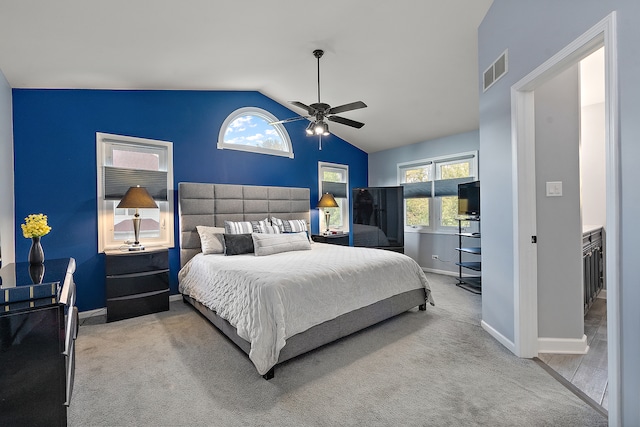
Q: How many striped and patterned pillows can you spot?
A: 2